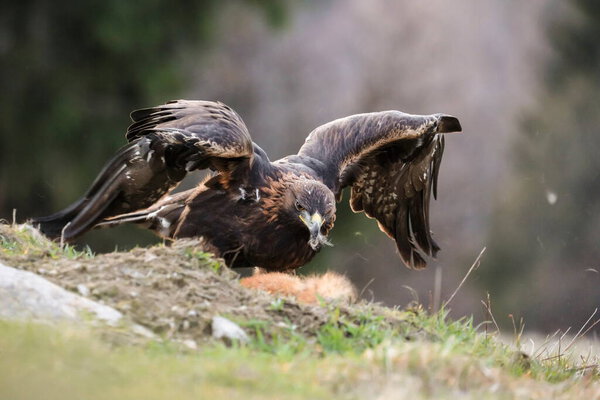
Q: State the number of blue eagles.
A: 0